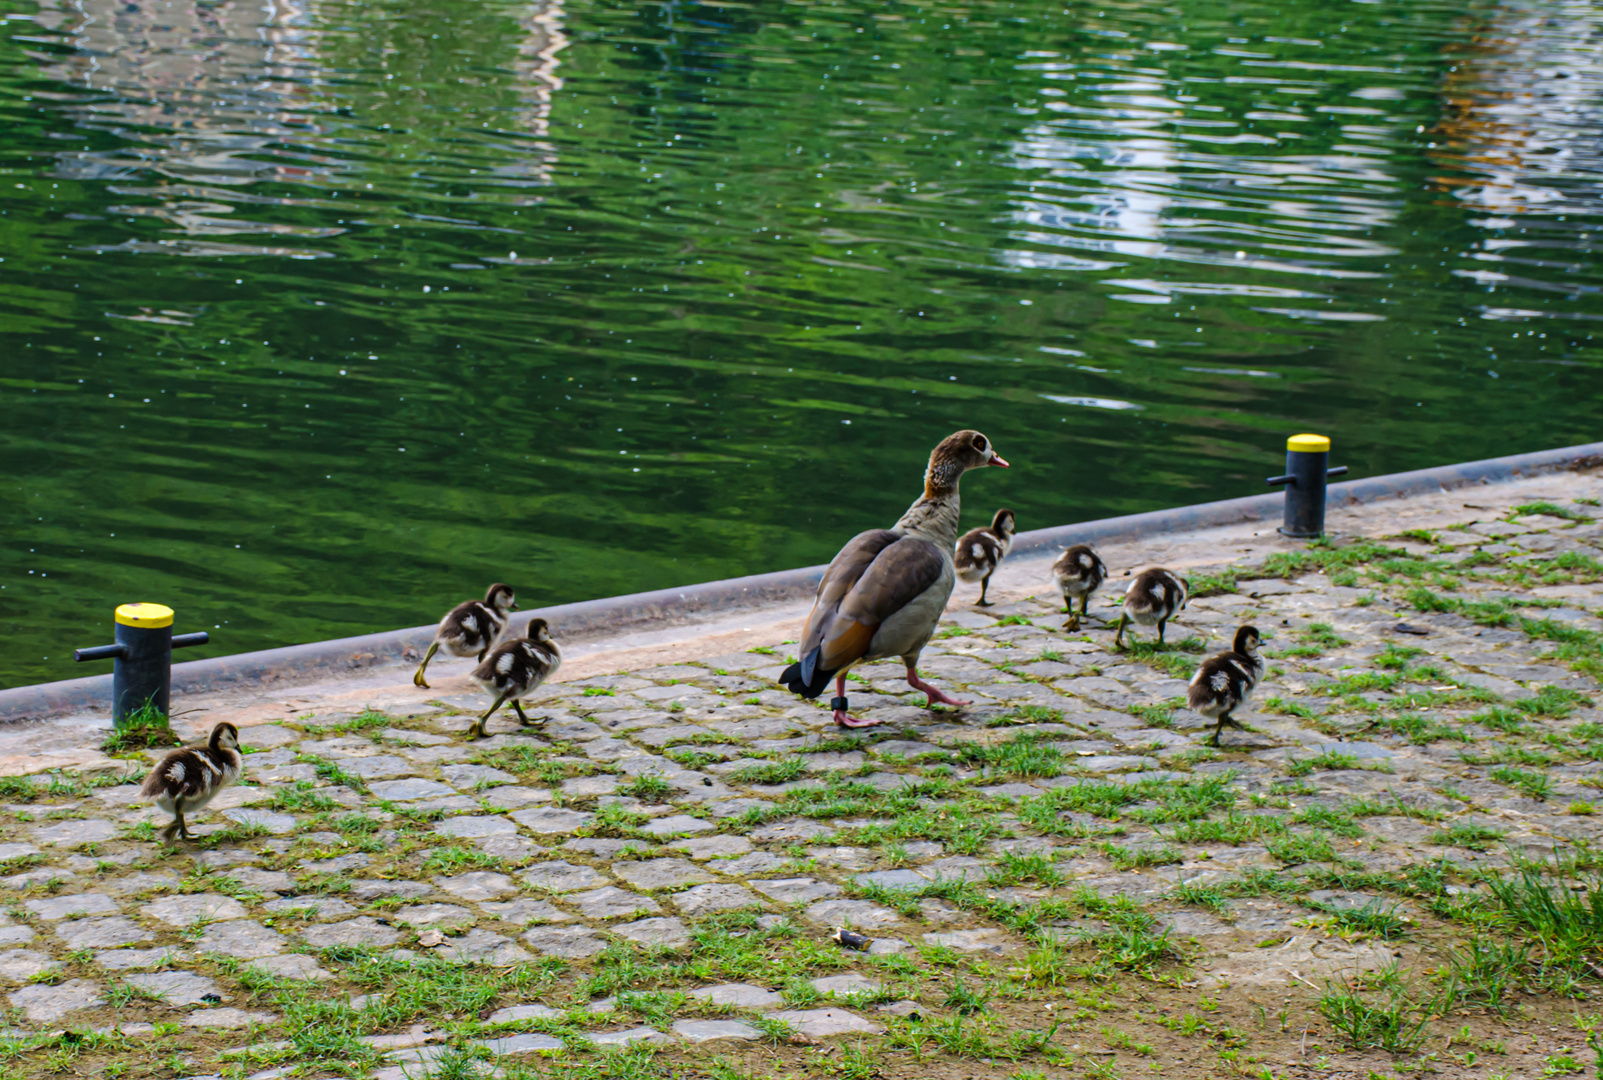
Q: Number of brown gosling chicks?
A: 7